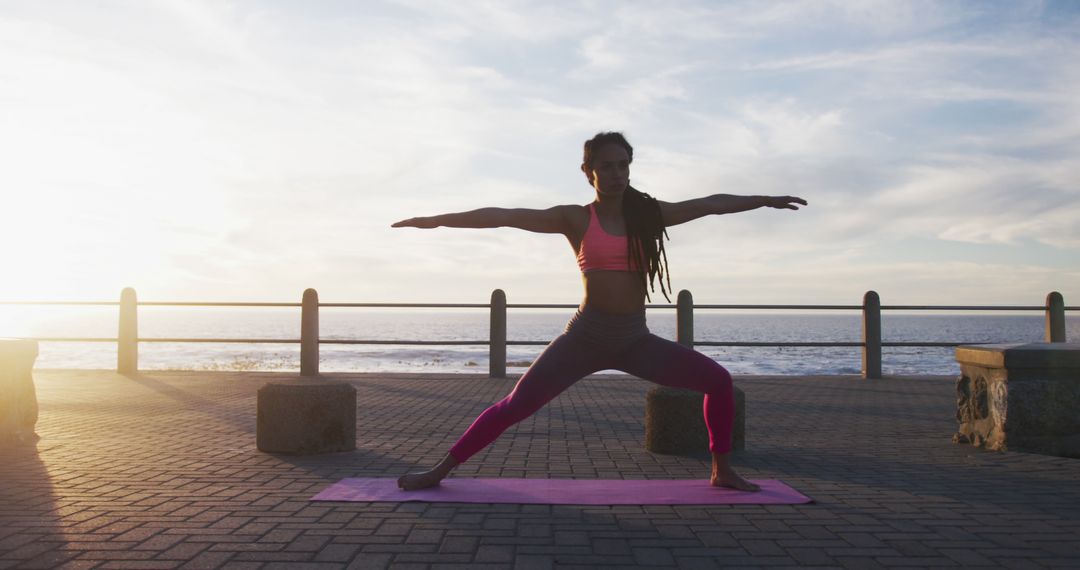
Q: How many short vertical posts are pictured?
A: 6